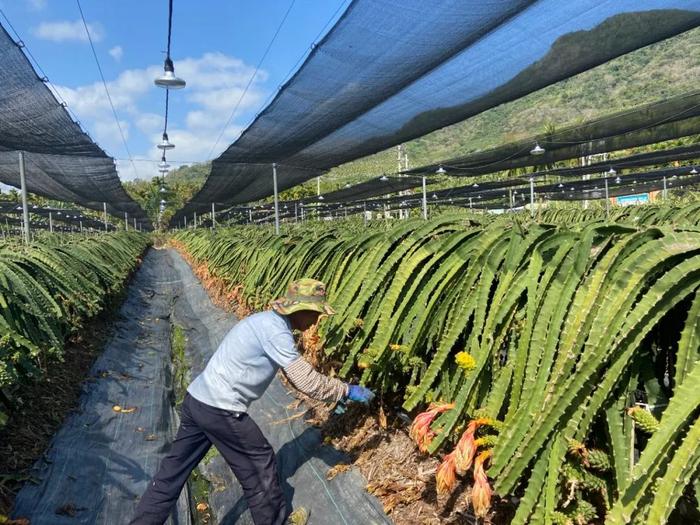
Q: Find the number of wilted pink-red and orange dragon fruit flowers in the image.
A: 4